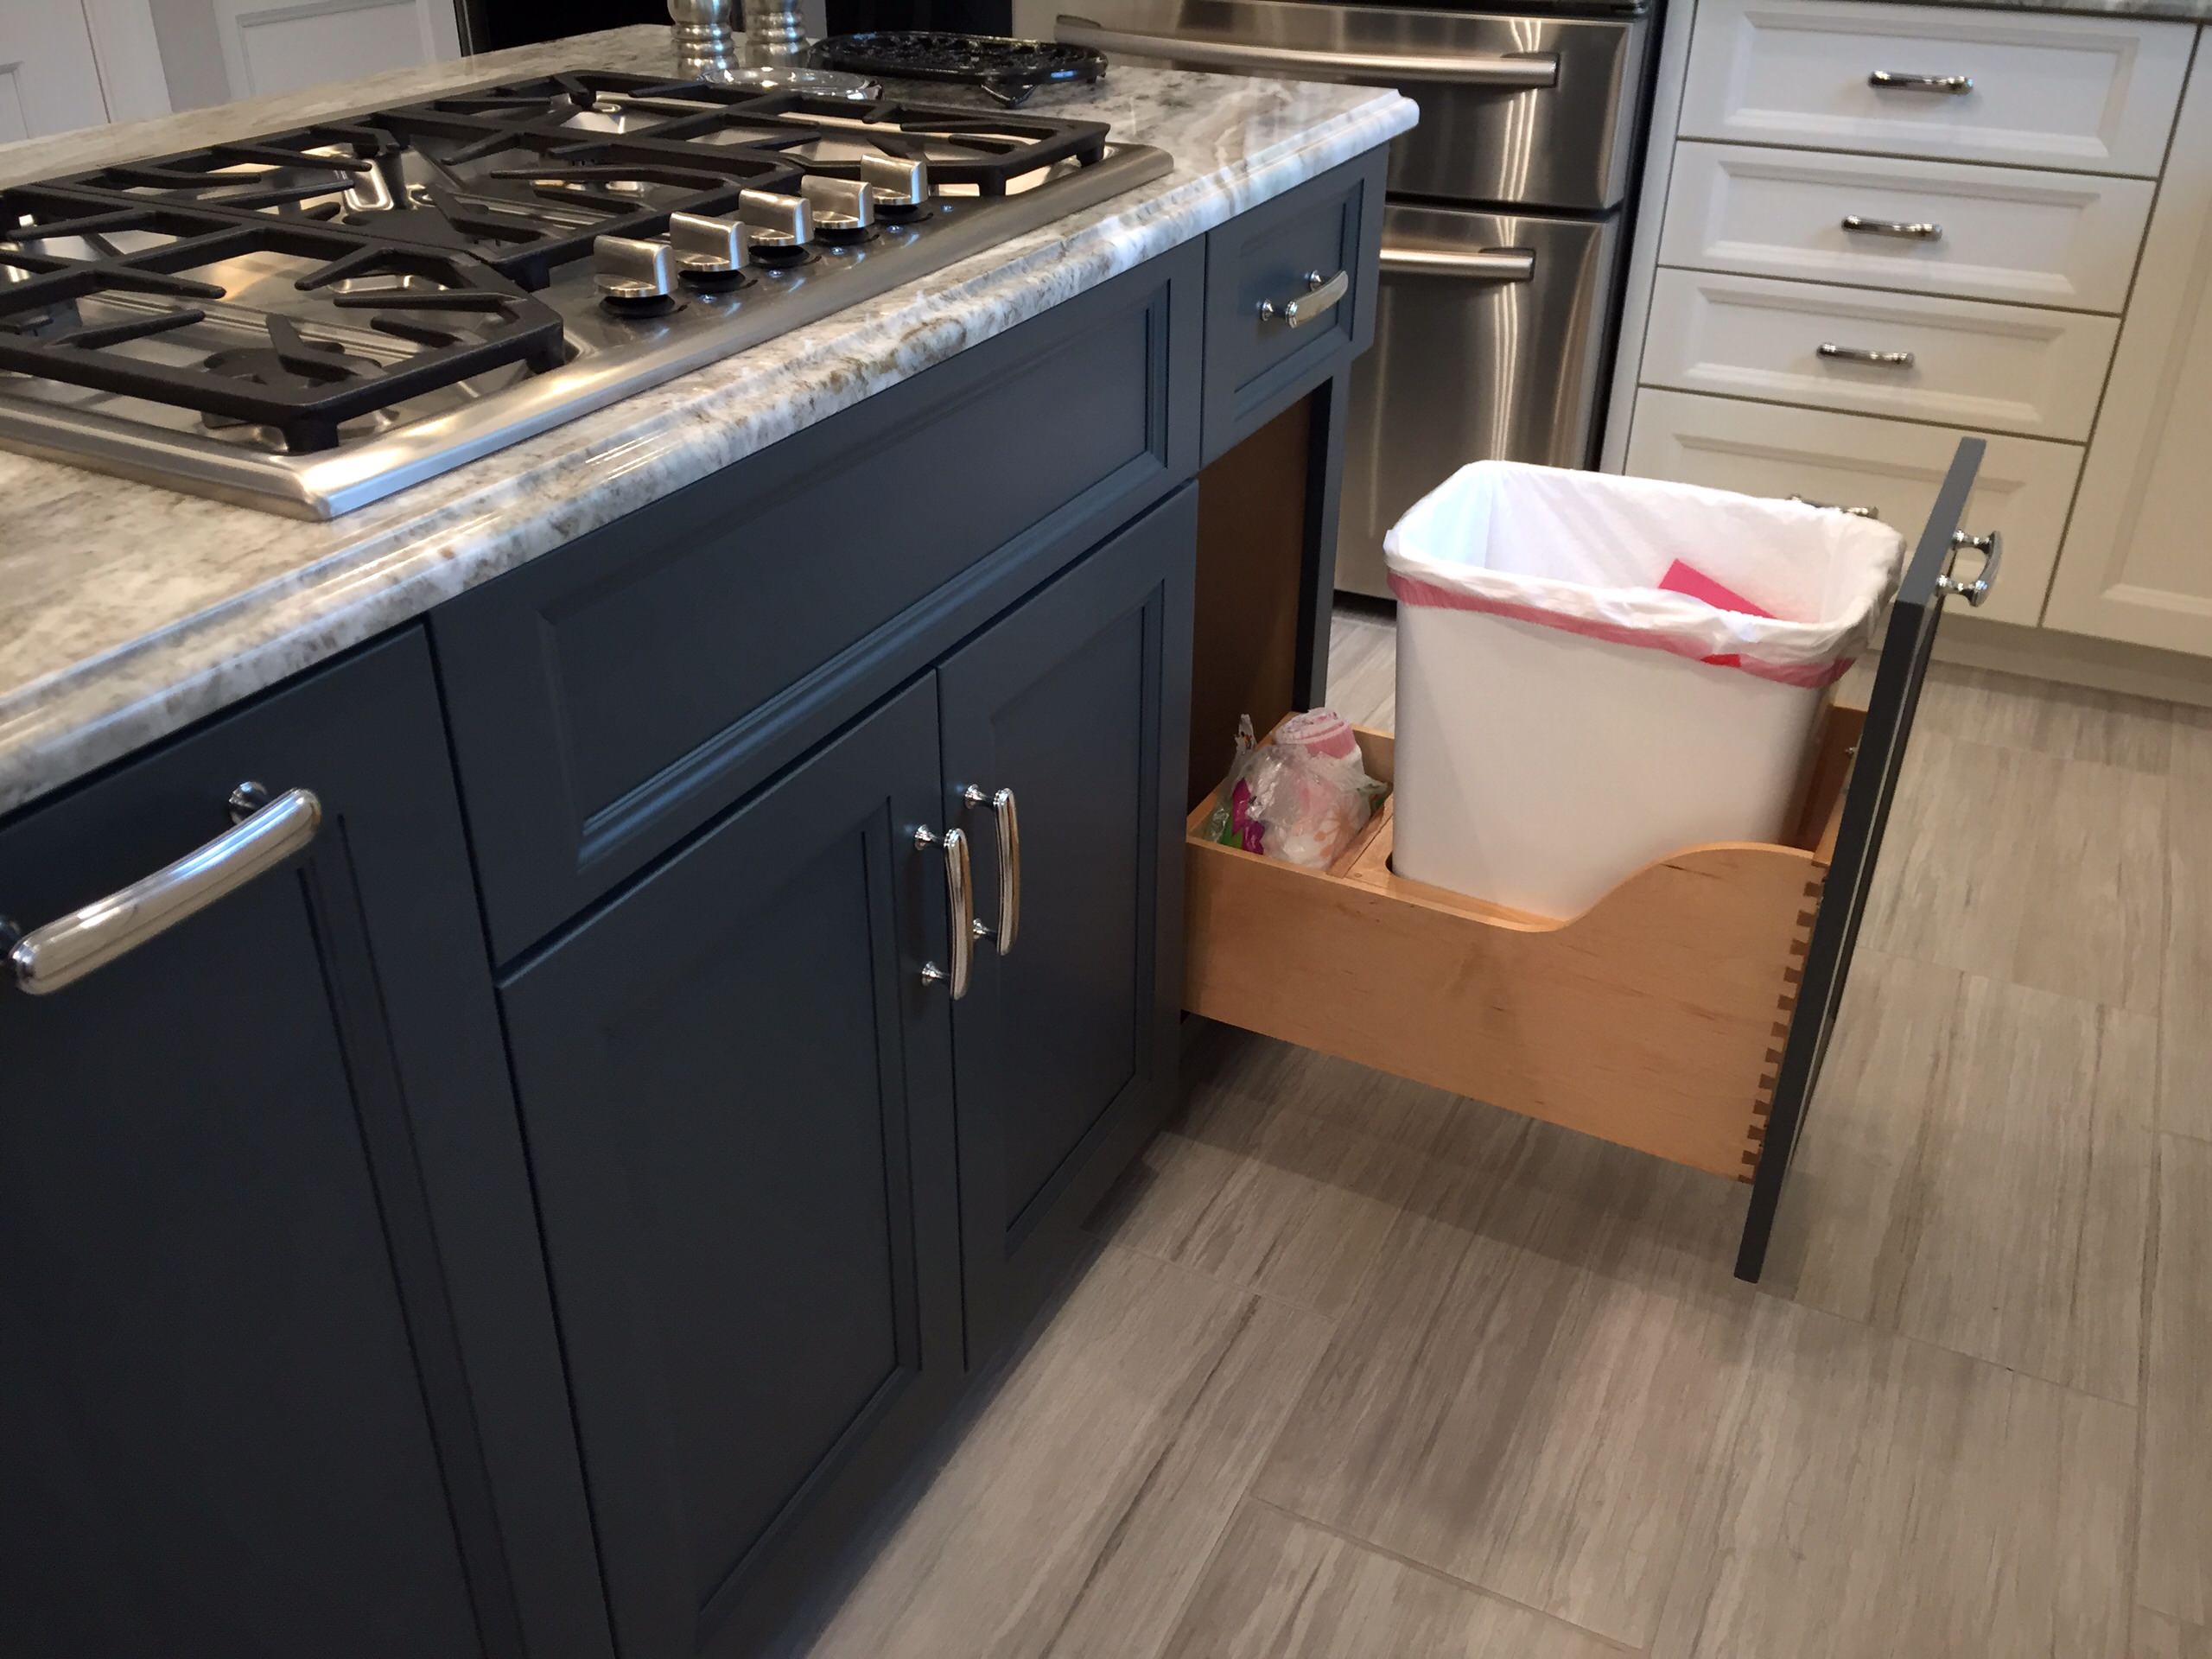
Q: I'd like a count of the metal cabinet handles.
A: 9